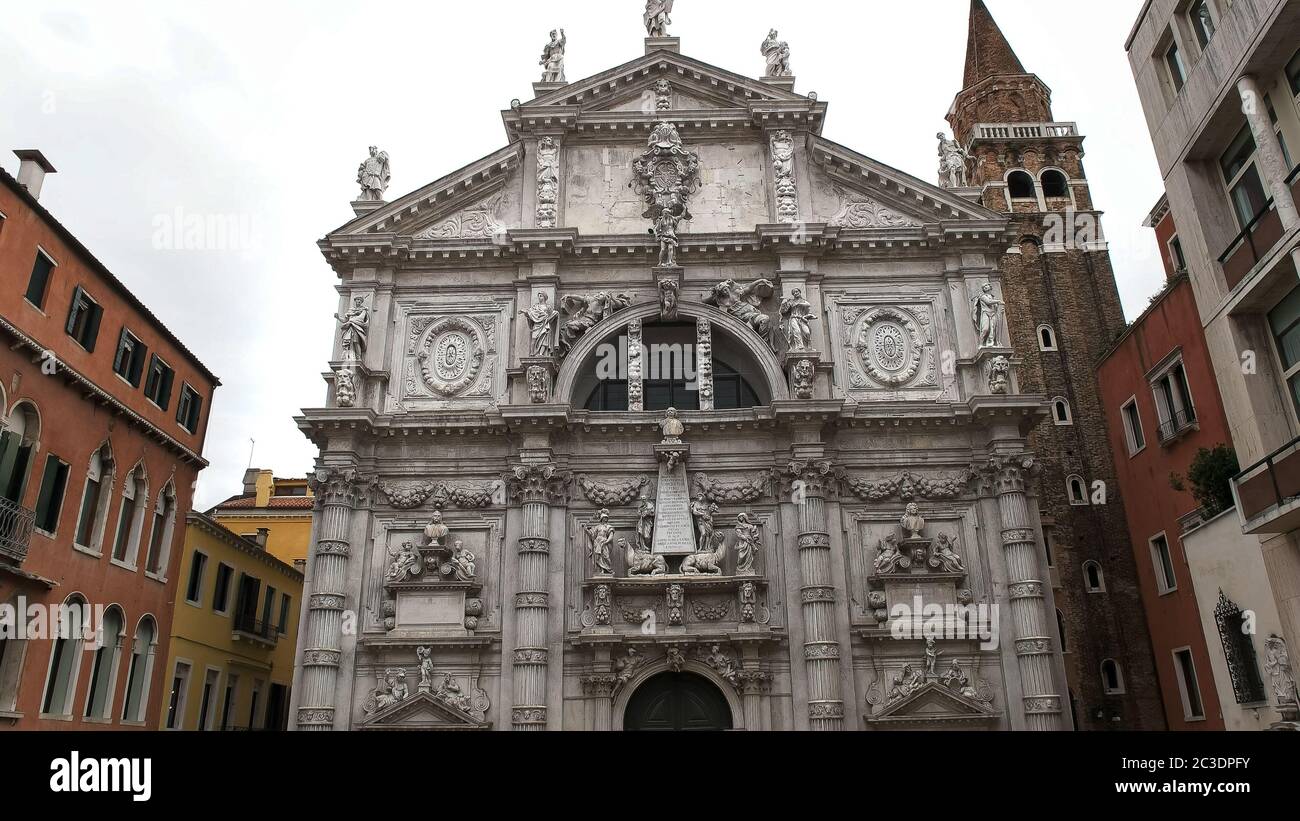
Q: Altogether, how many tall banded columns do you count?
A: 4